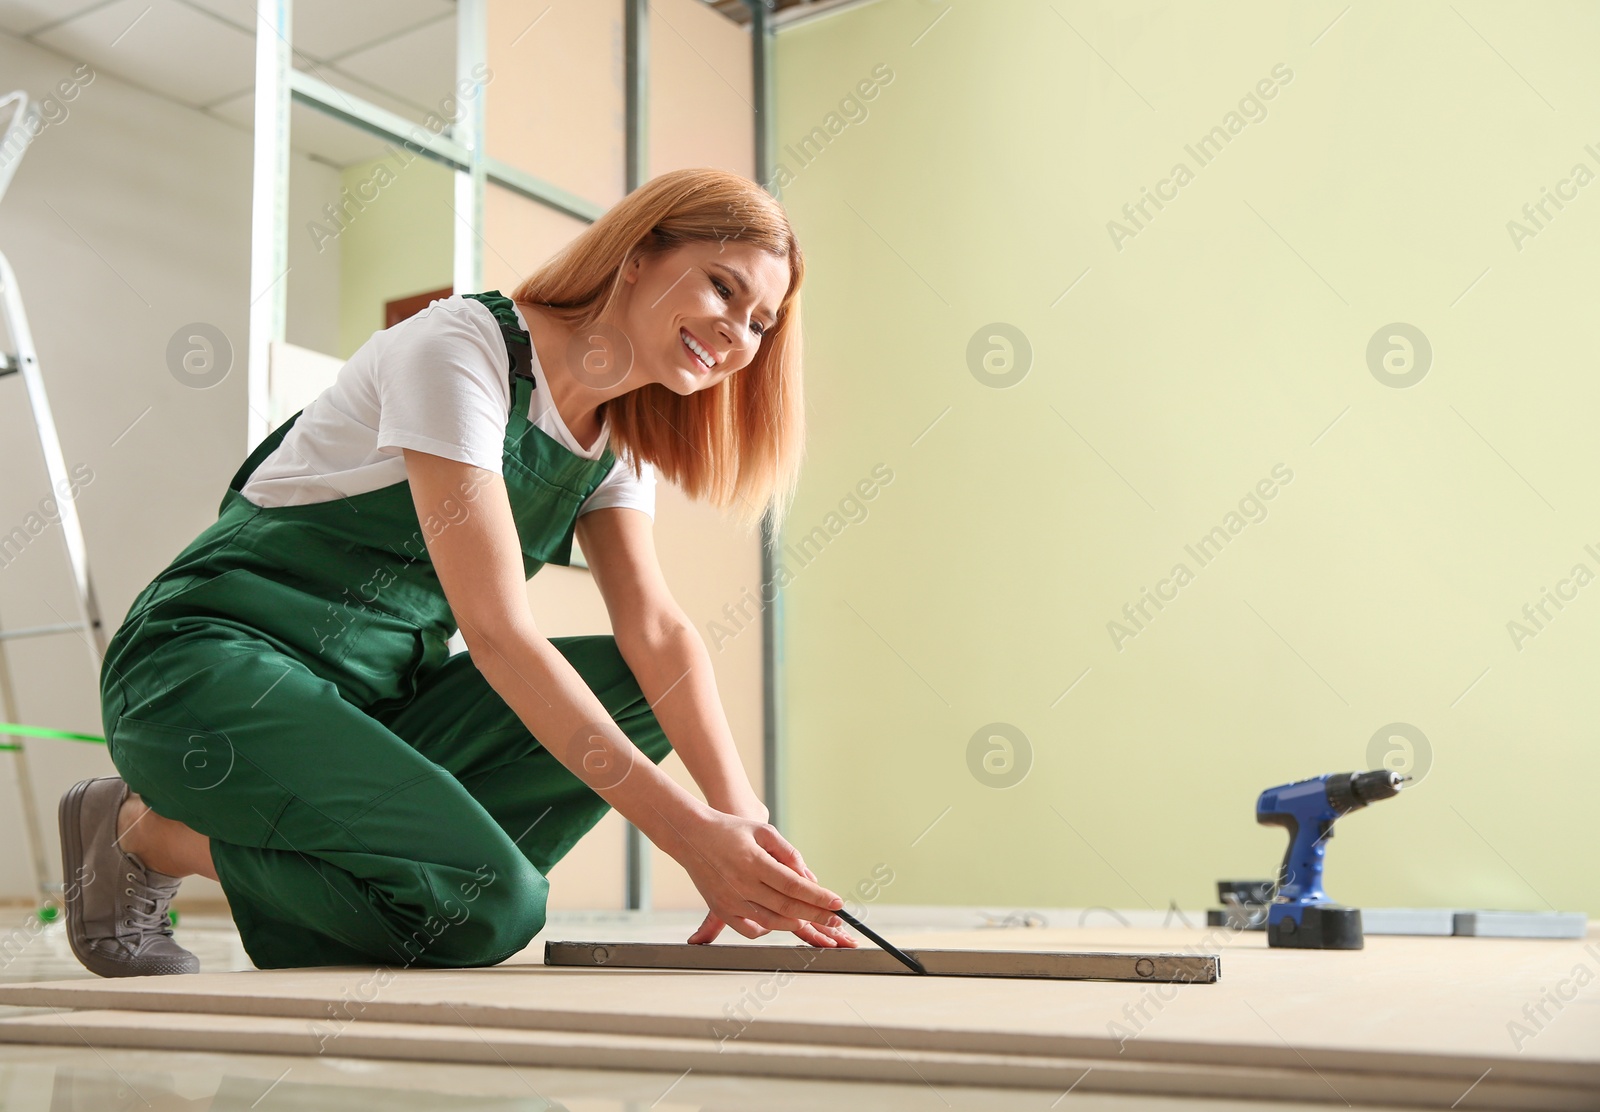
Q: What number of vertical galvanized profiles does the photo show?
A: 4